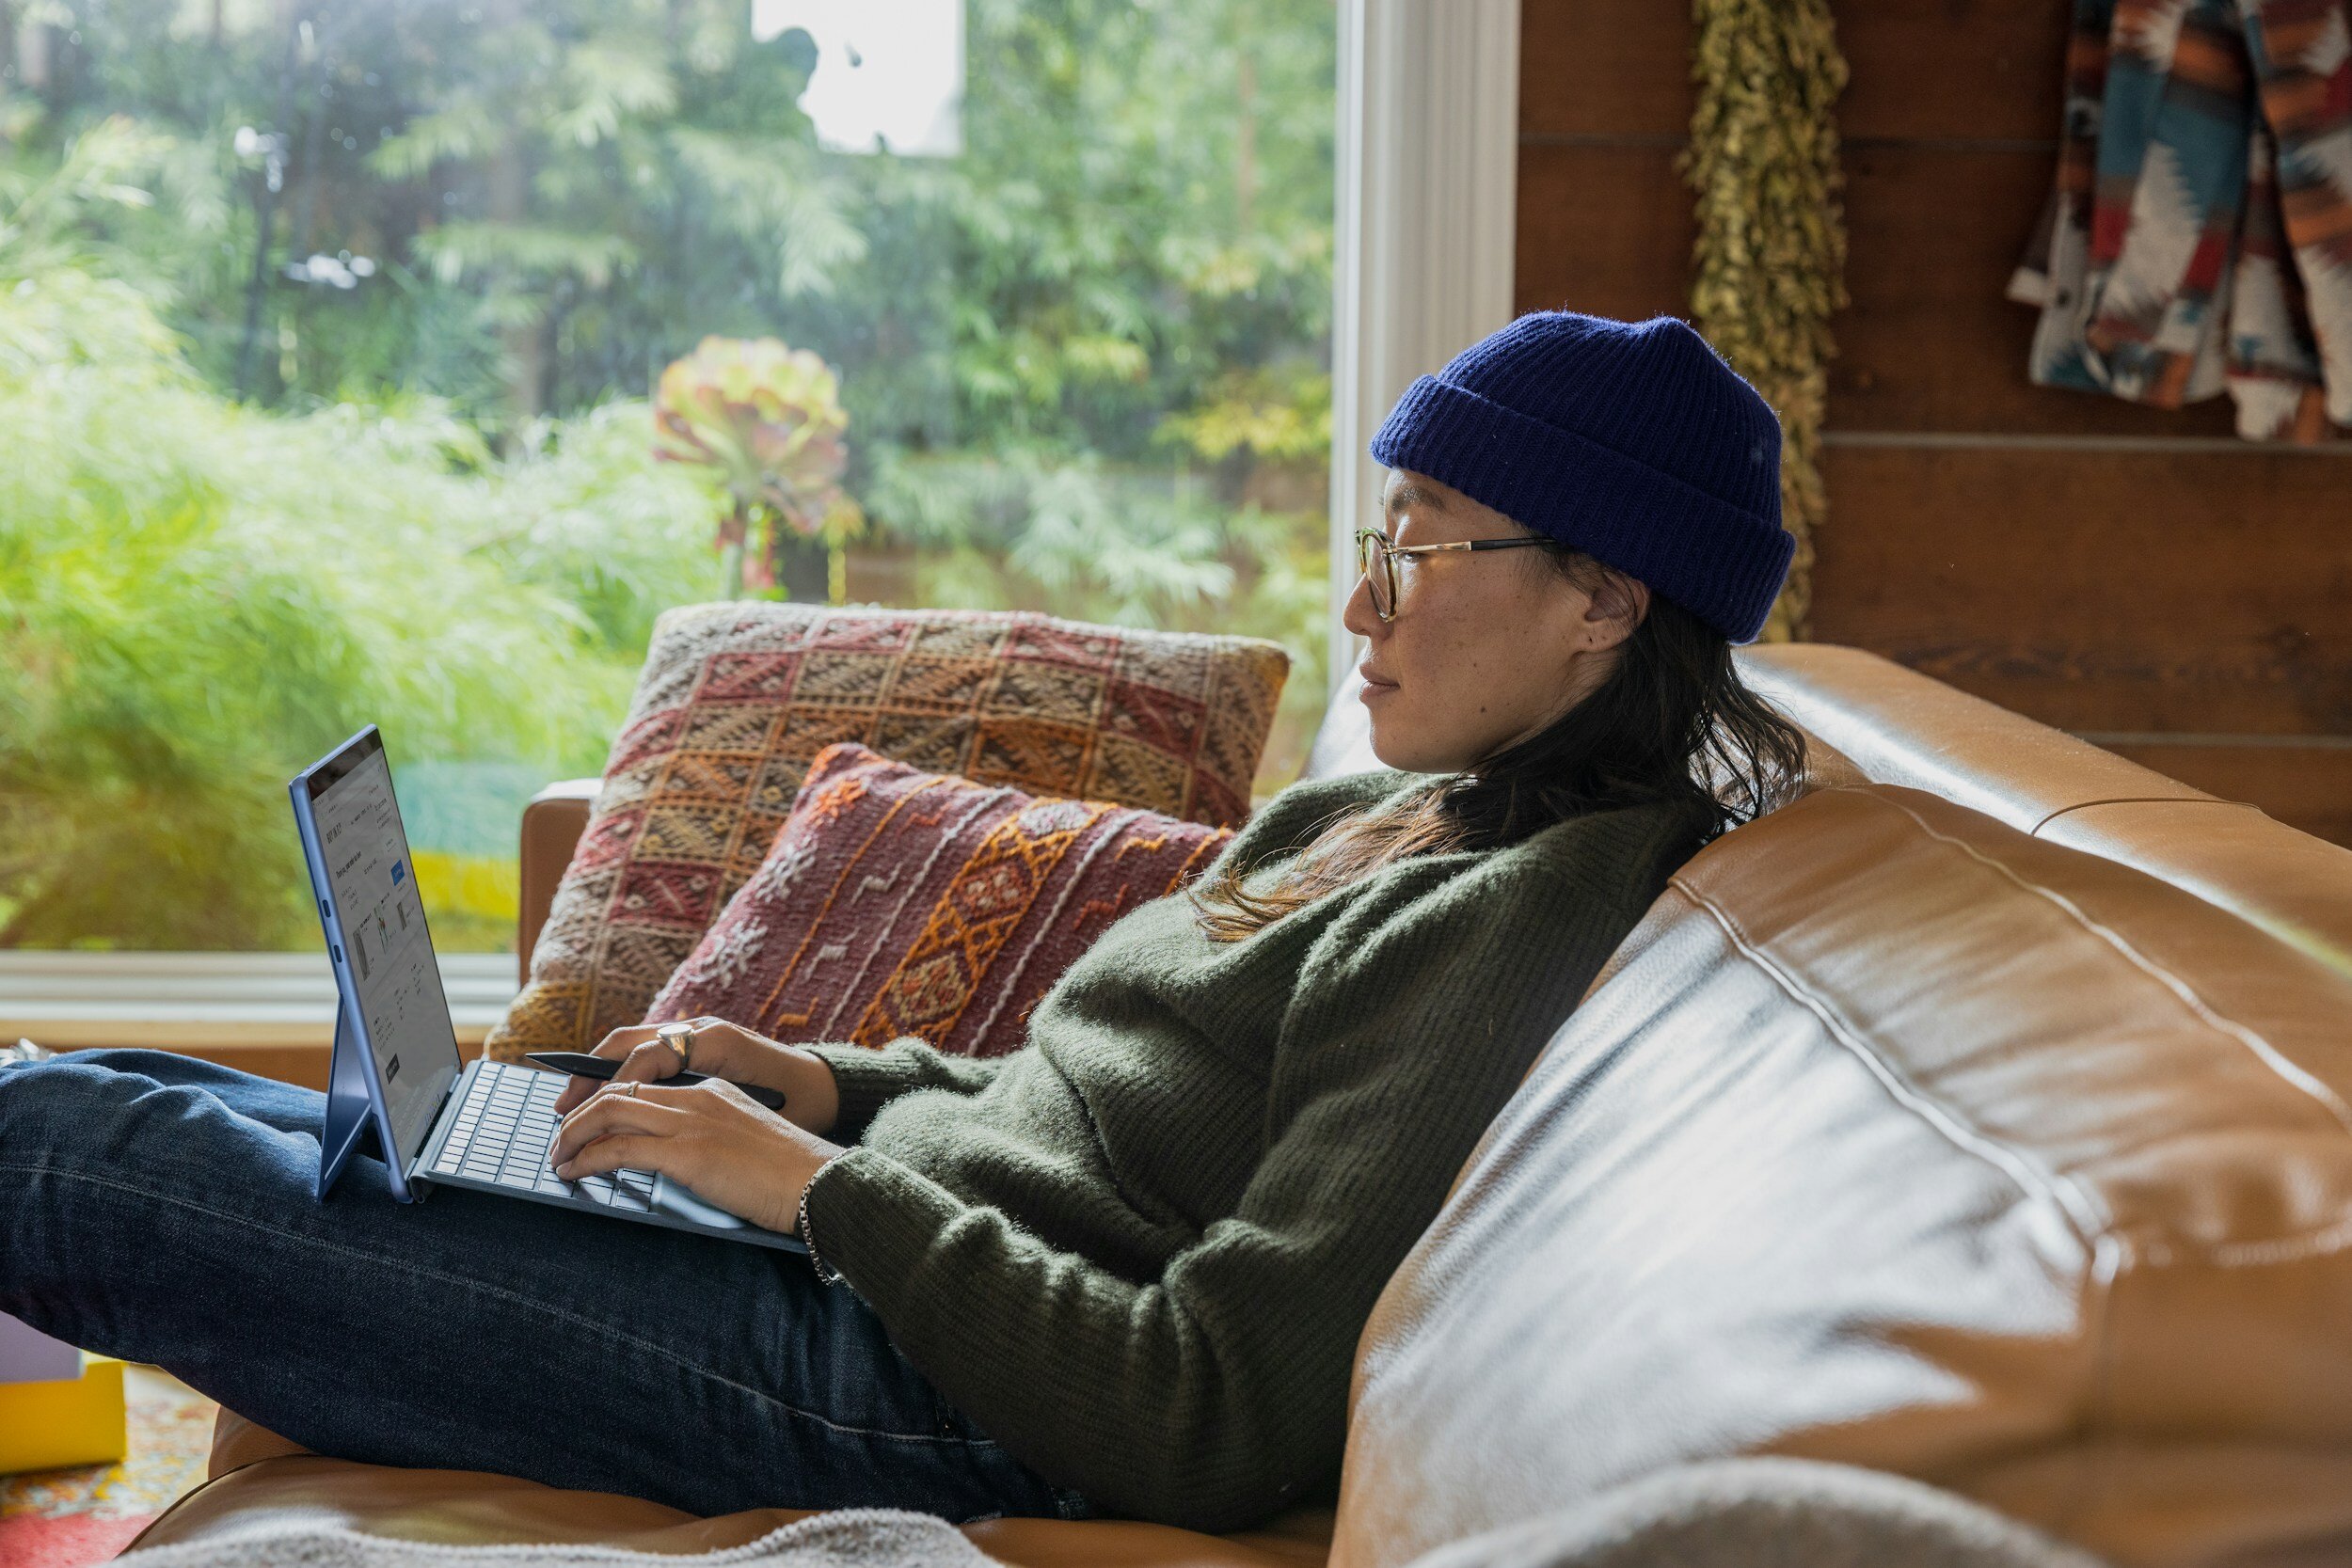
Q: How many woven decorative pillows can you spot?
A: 2